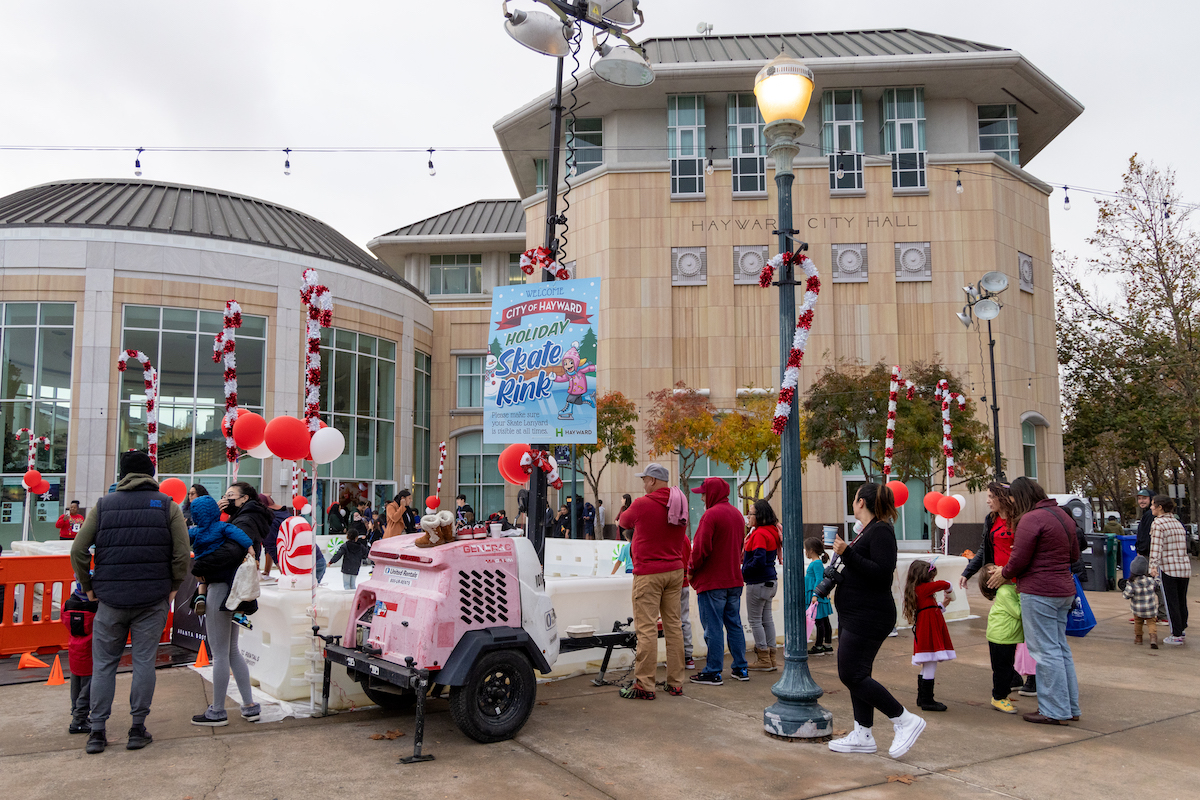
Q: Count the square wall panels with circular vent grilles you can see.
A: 5